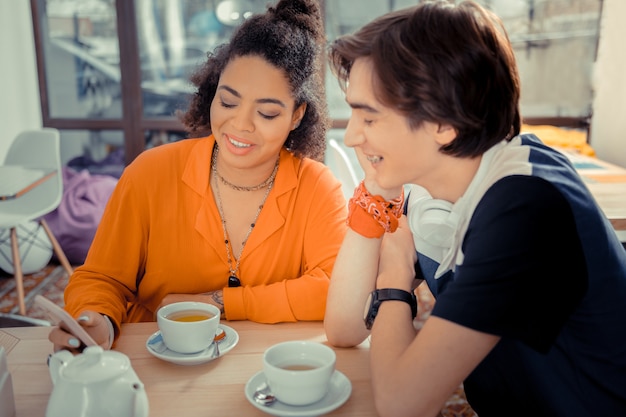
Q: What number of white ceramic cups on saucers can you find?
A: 2